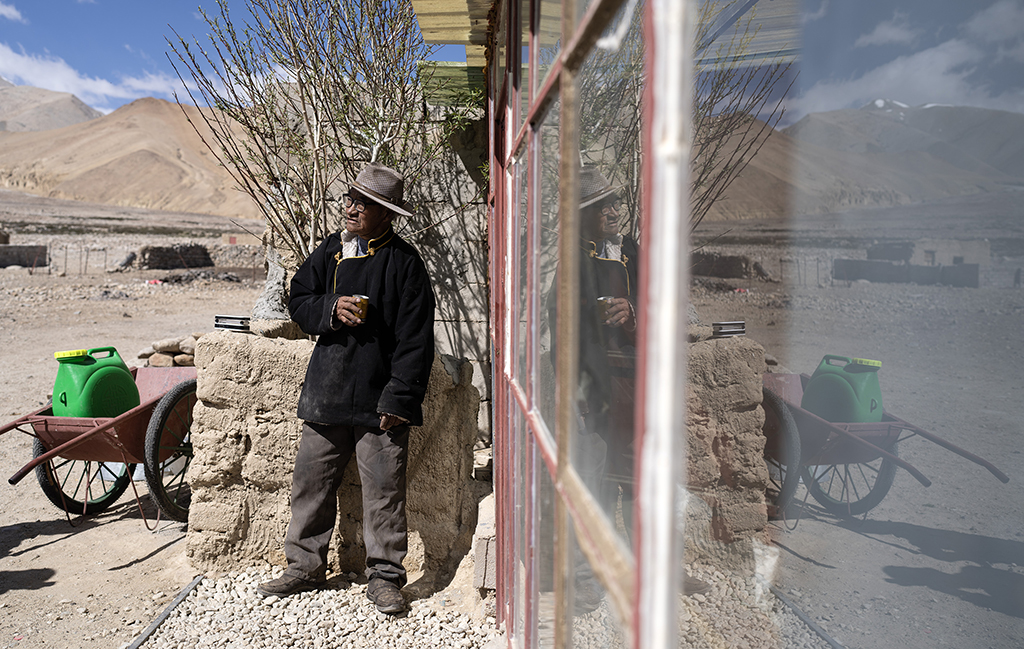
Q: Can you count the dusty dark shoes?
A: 2